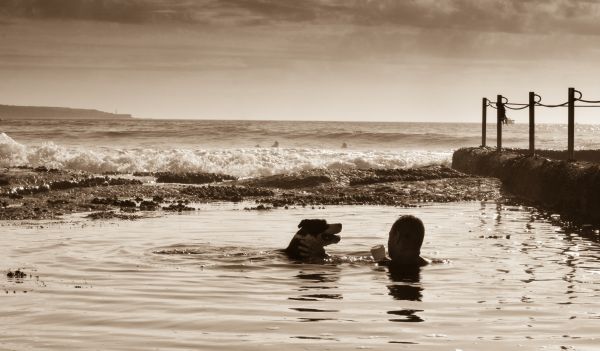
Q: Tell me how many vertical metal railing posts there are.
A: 4